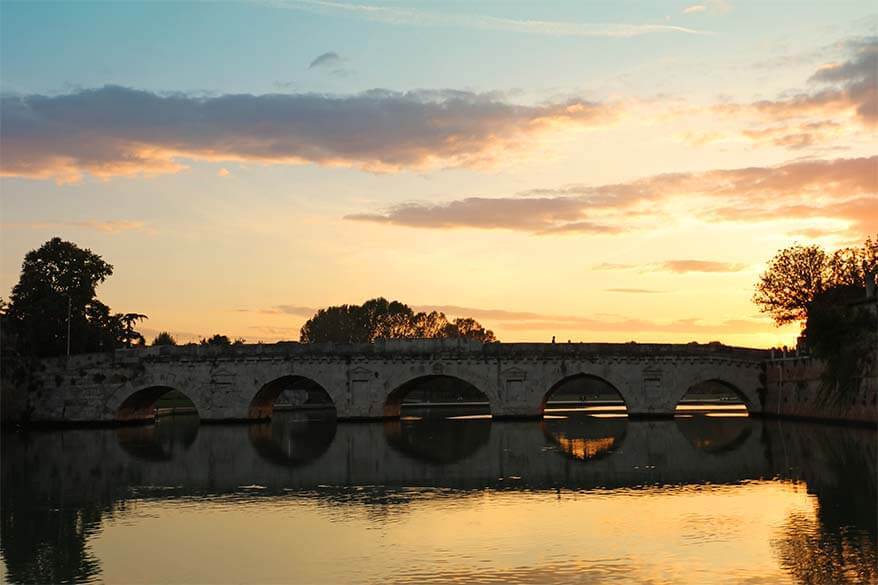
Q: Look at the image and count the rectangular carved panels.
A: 4